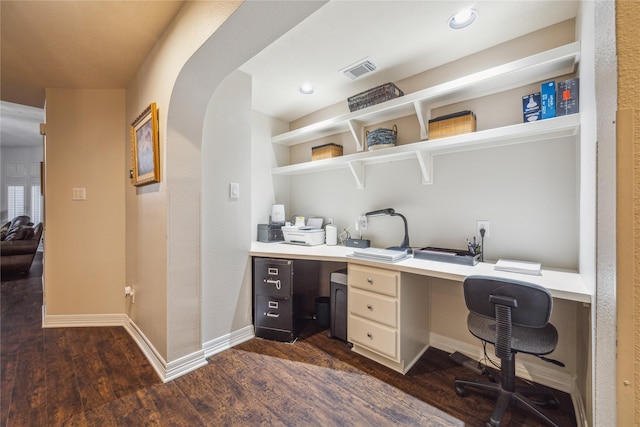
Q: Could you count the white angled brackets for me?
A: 4